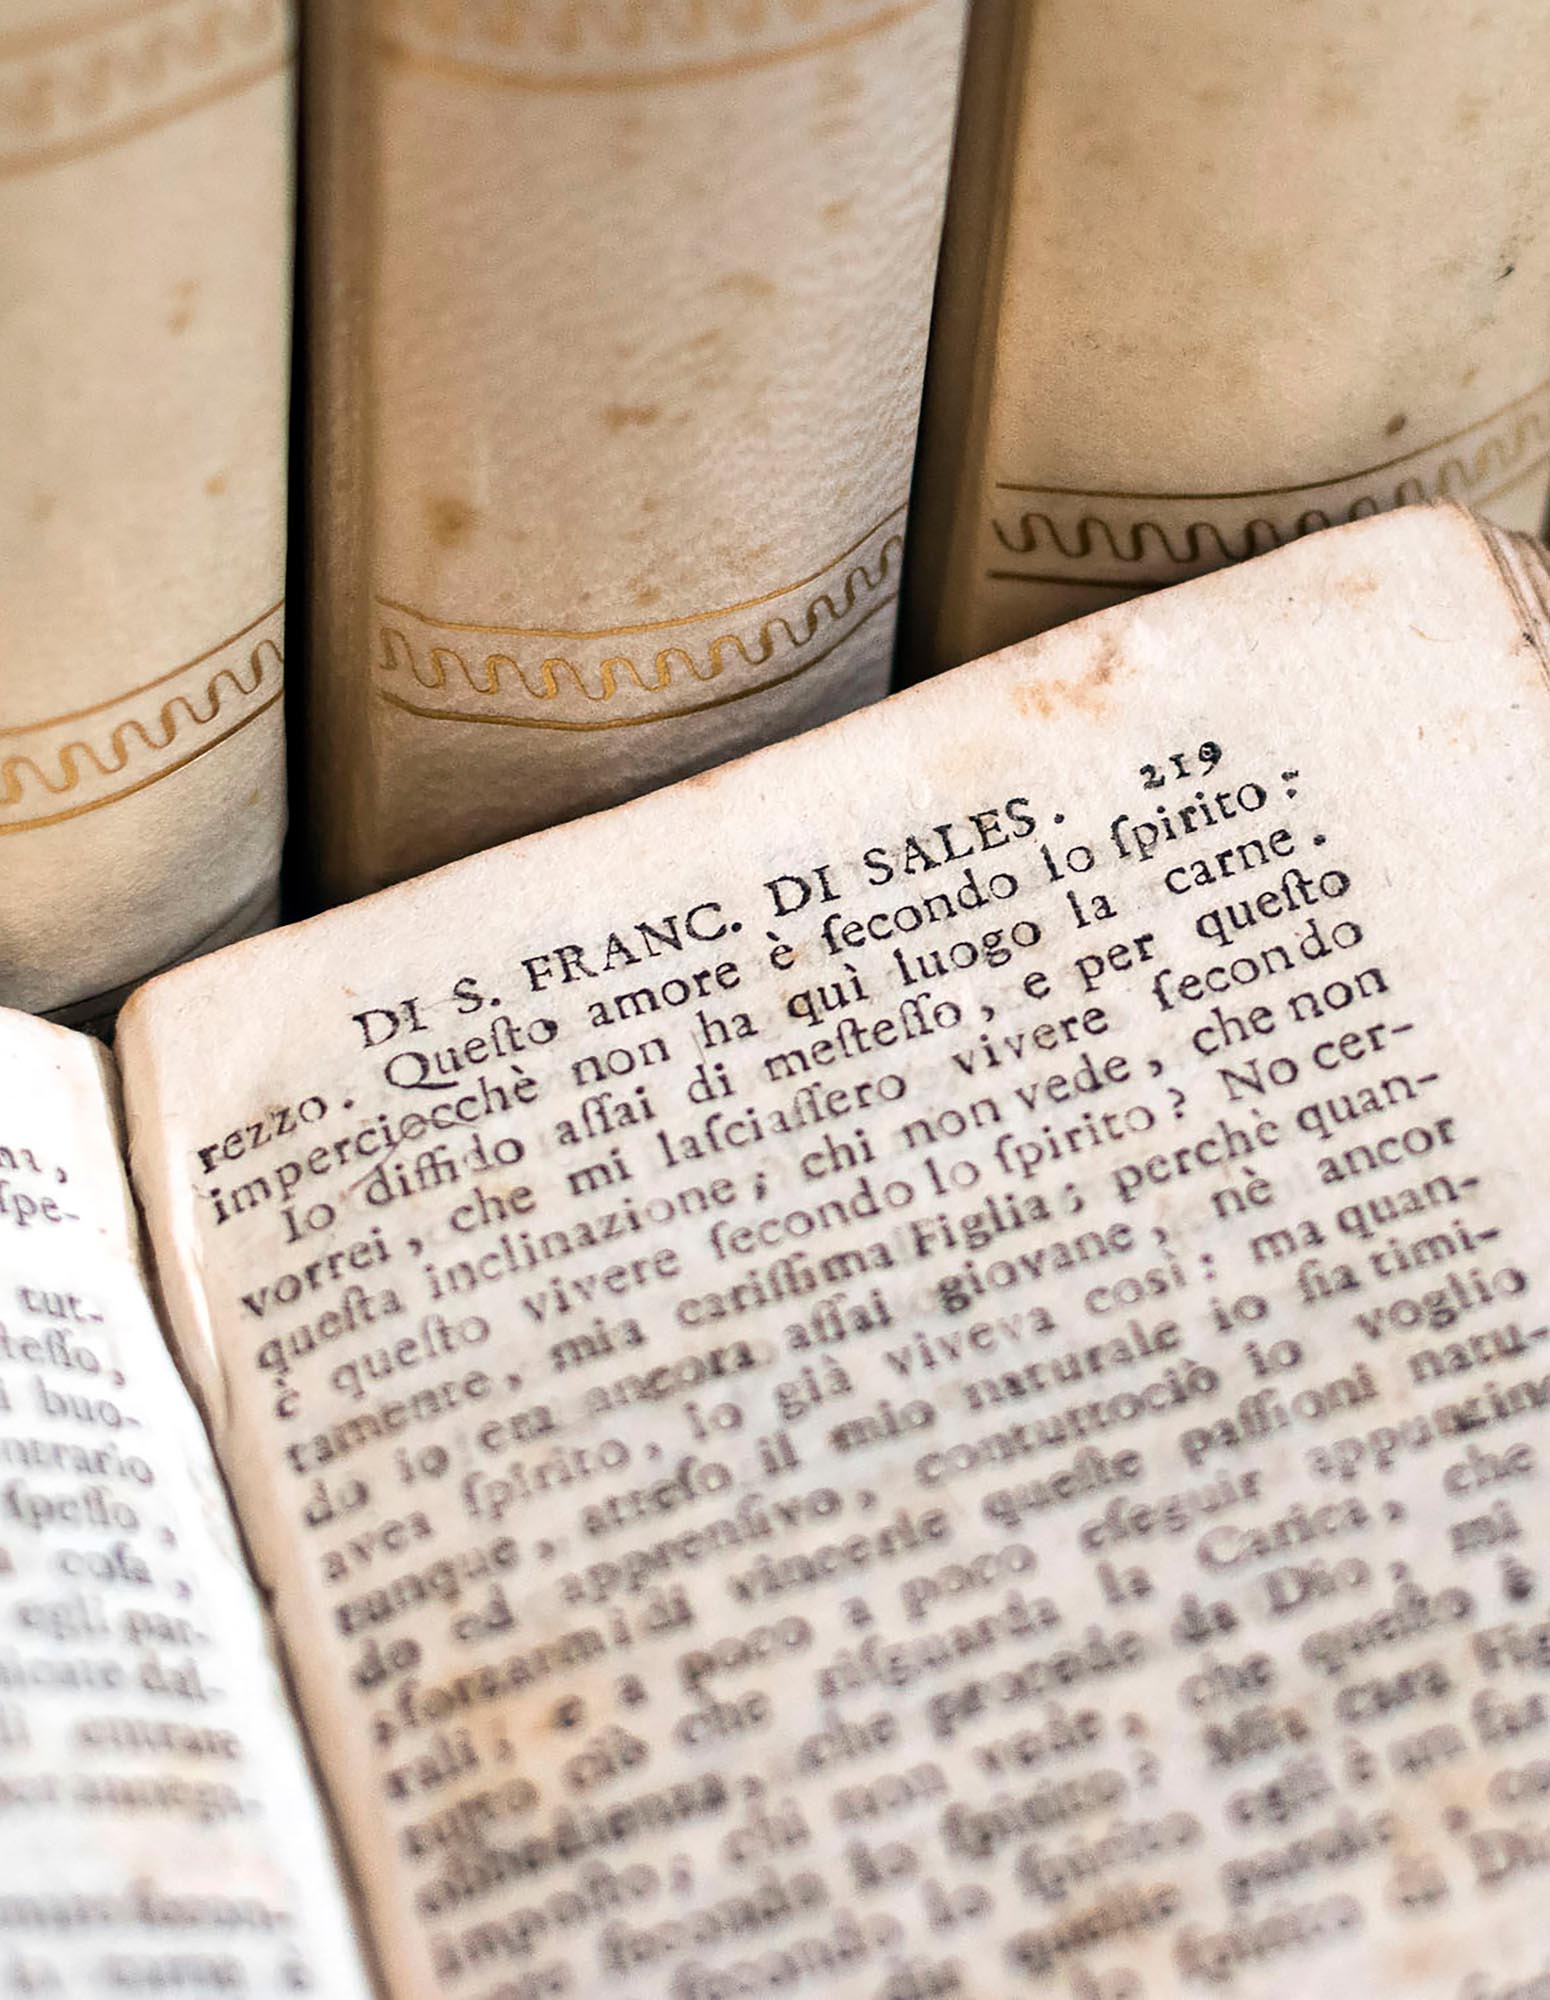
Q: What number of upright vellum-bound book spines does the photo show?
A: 3